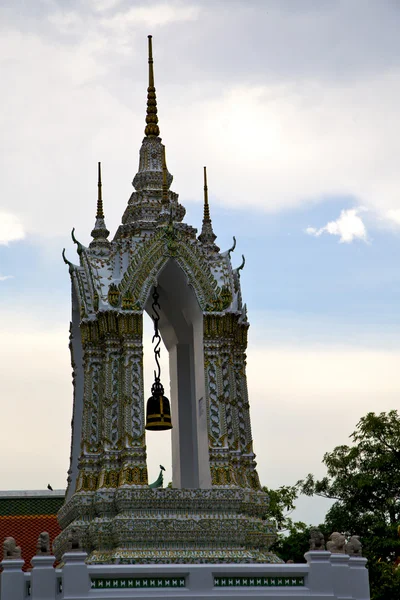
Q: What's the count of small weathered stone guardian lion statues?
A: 6